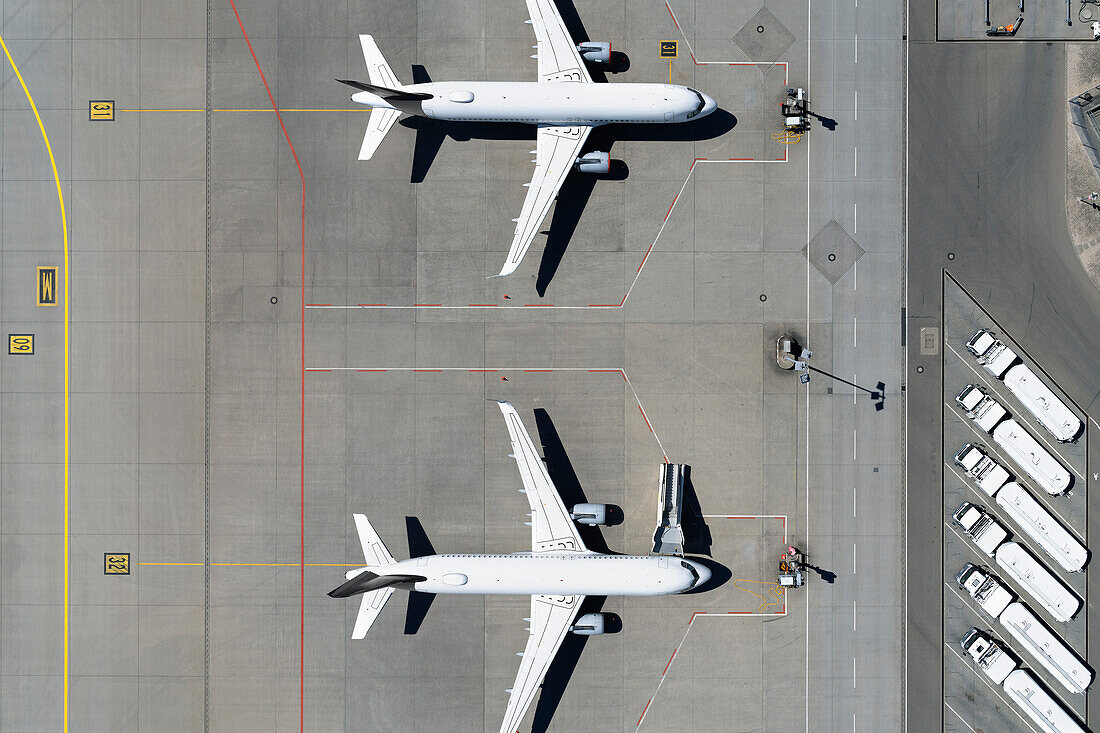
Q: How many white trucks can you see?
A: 6